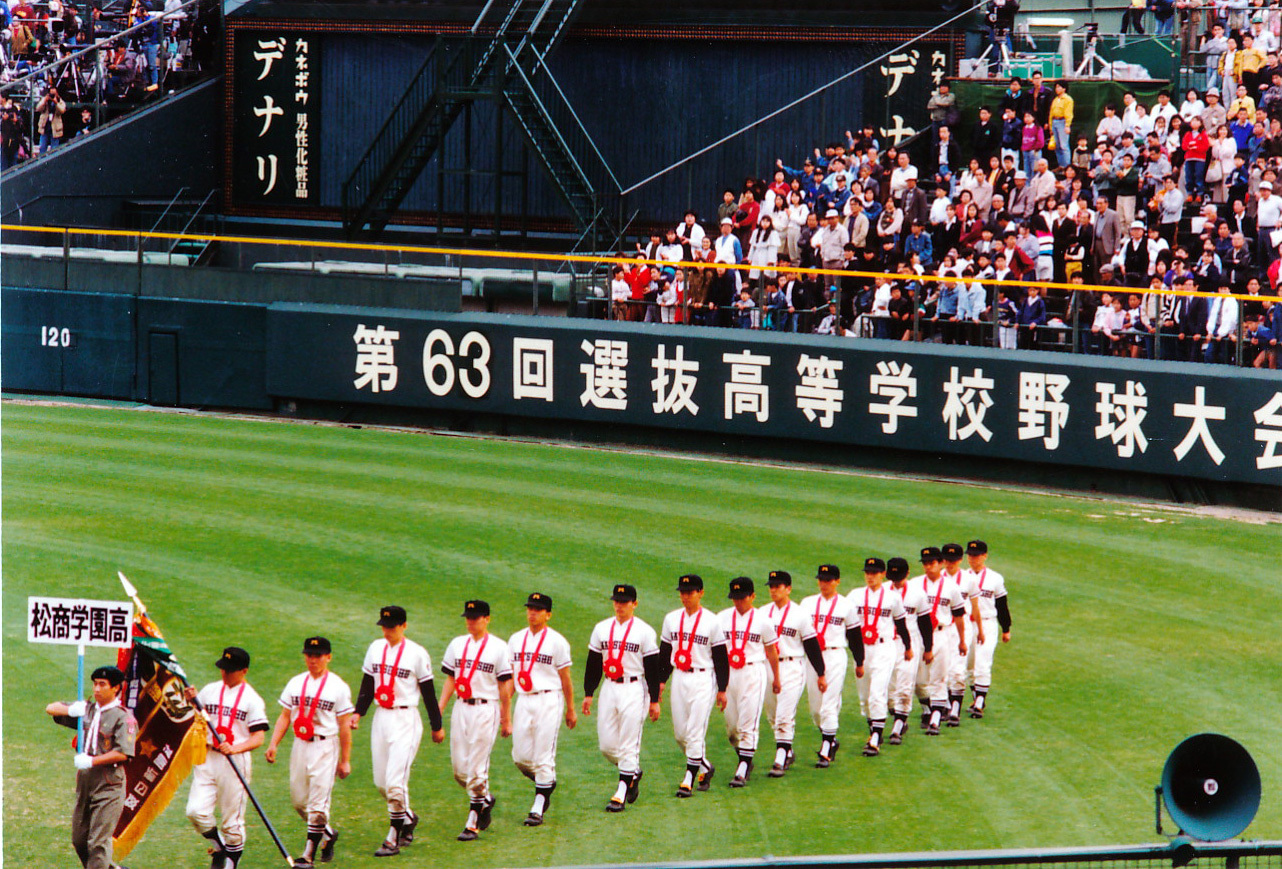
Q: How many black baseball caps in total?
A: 15